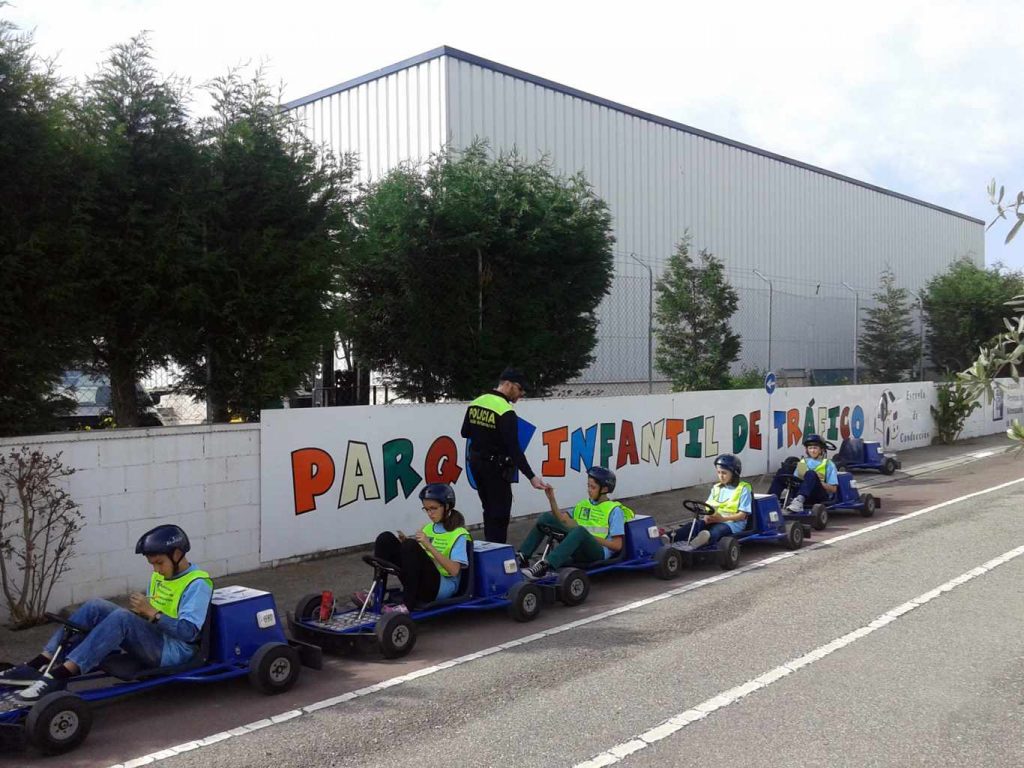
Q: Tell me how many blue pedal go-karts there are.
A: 6